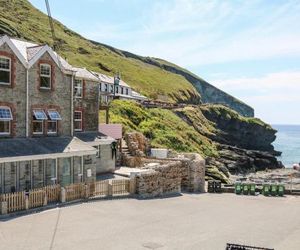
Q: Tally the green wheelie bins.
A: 6